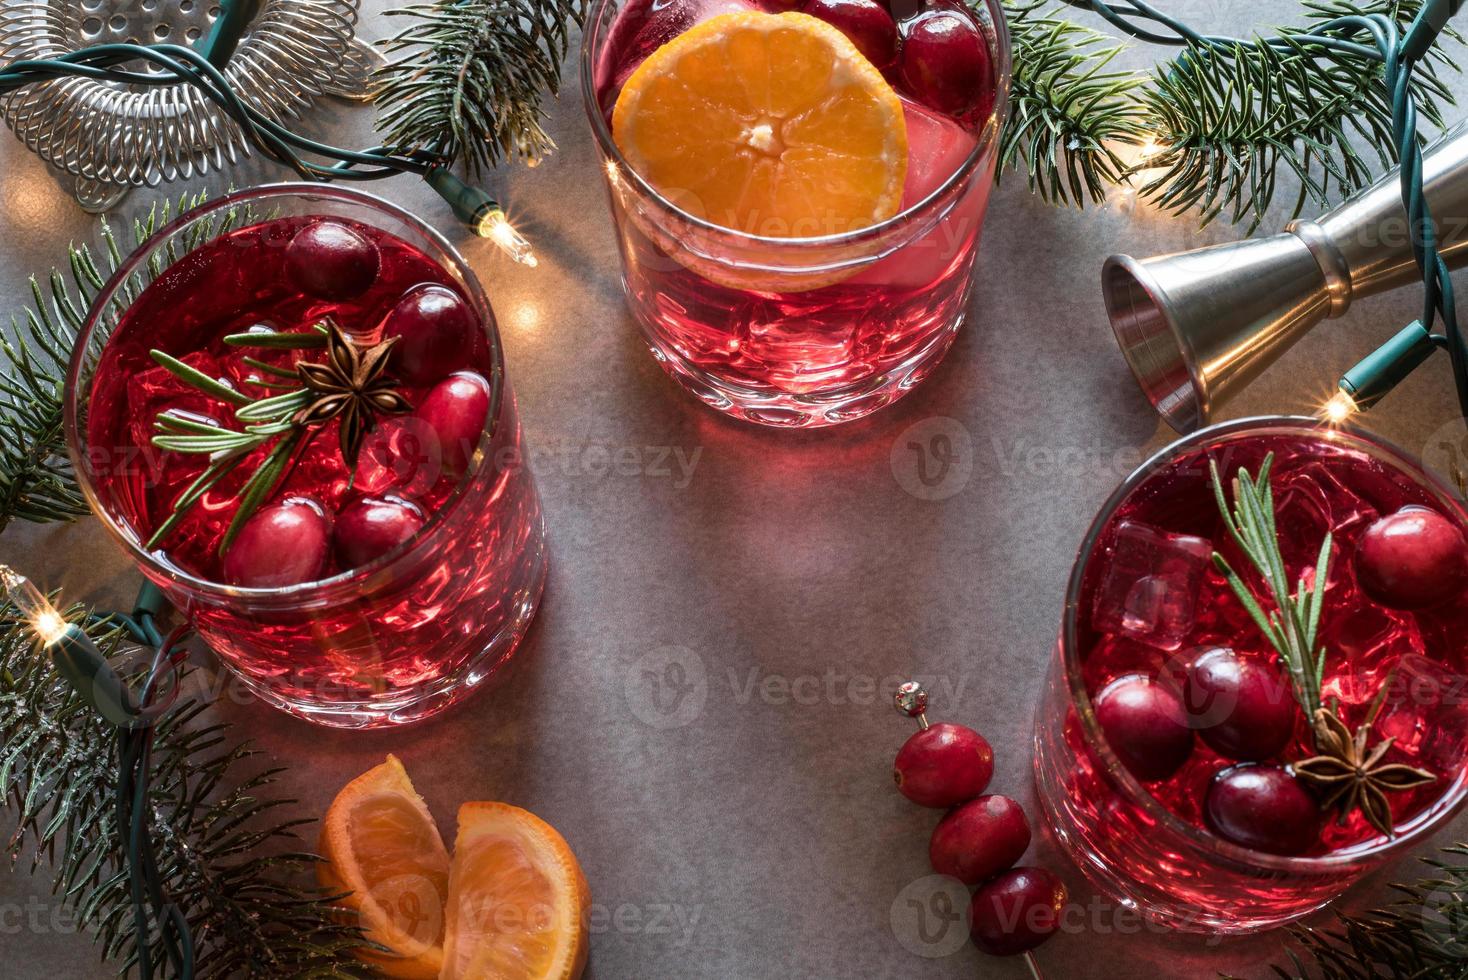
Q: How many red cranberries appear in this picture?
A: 14